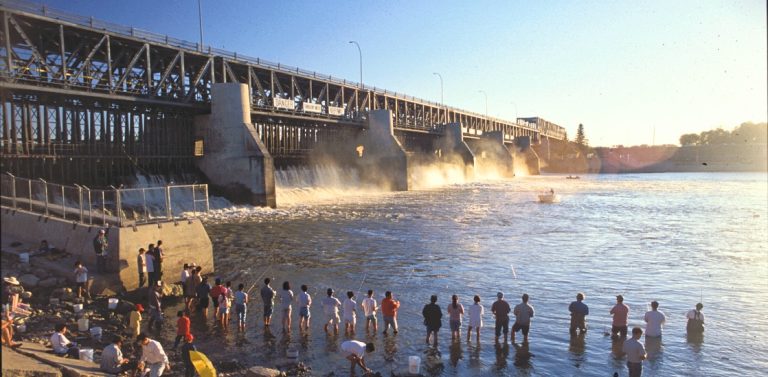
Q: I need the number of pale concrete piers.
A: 5